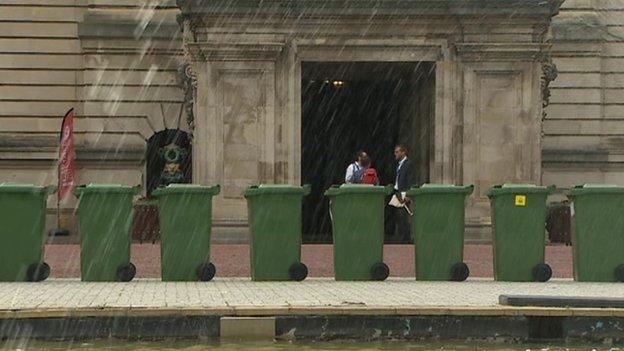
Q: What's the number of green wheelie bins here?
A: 8